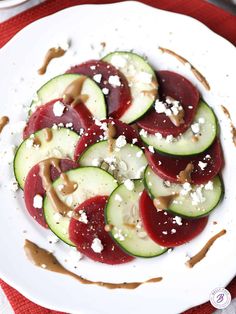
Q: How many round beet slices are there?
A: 8